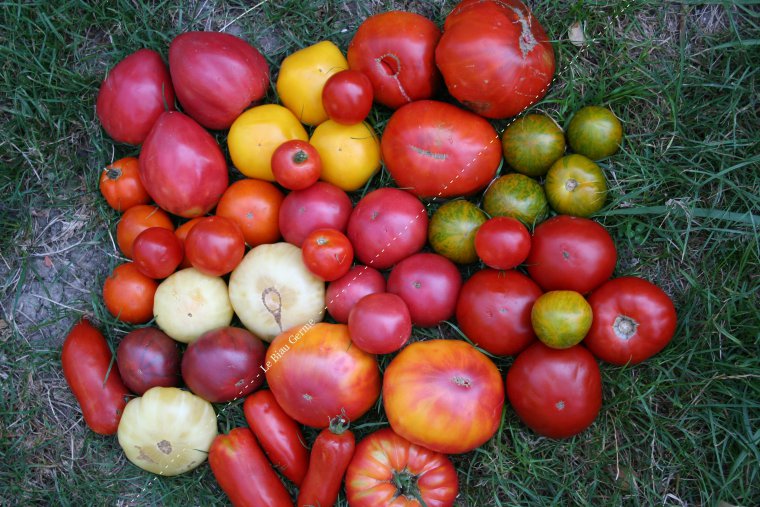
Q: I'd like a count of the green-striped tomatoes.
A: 6